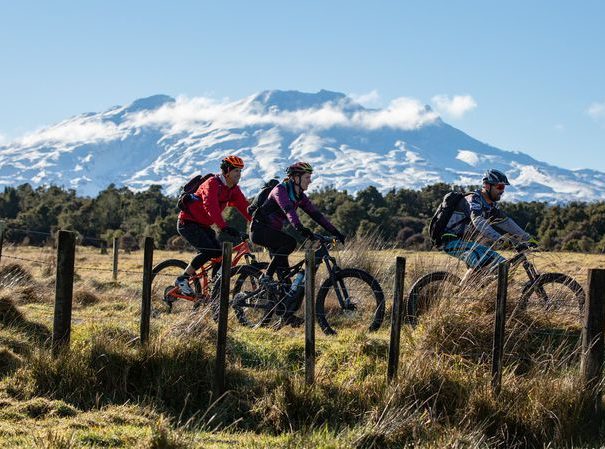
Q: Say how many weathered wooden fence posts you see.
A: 9